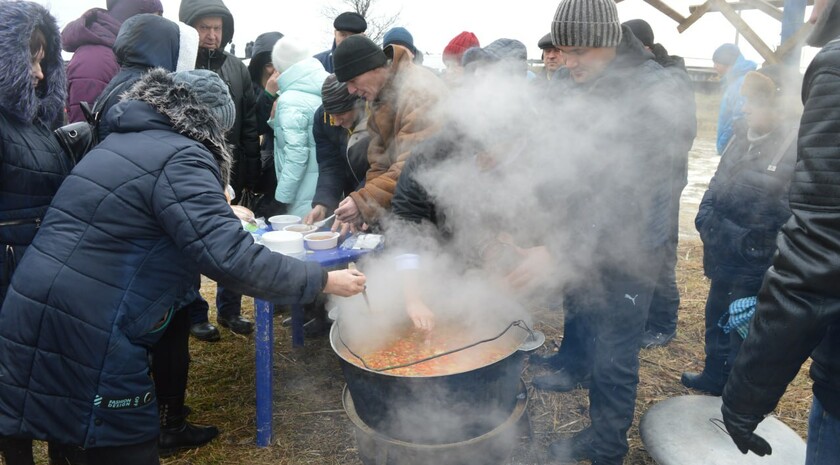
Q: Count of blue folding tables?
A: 1